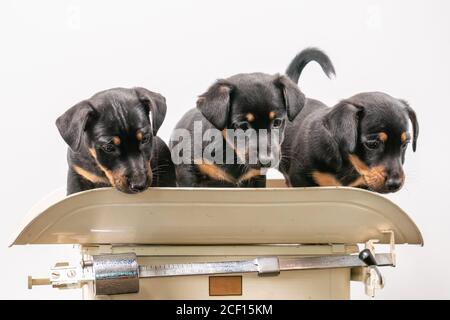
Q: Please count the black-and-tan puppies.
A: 3